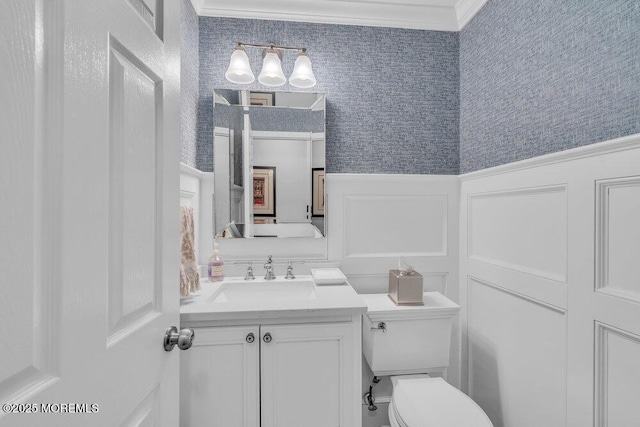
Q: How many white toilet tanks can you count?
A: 1